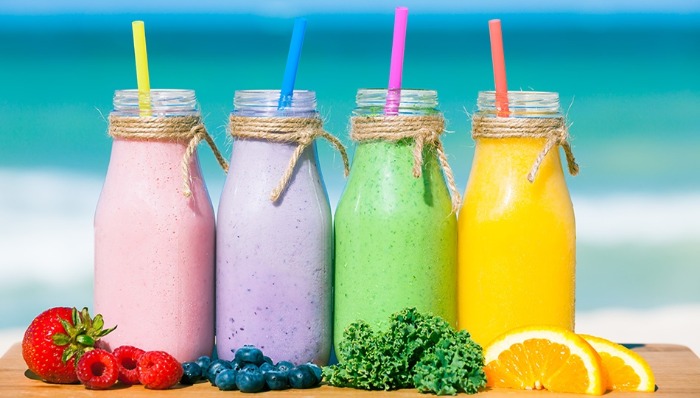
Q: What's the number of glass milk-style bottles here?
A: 4